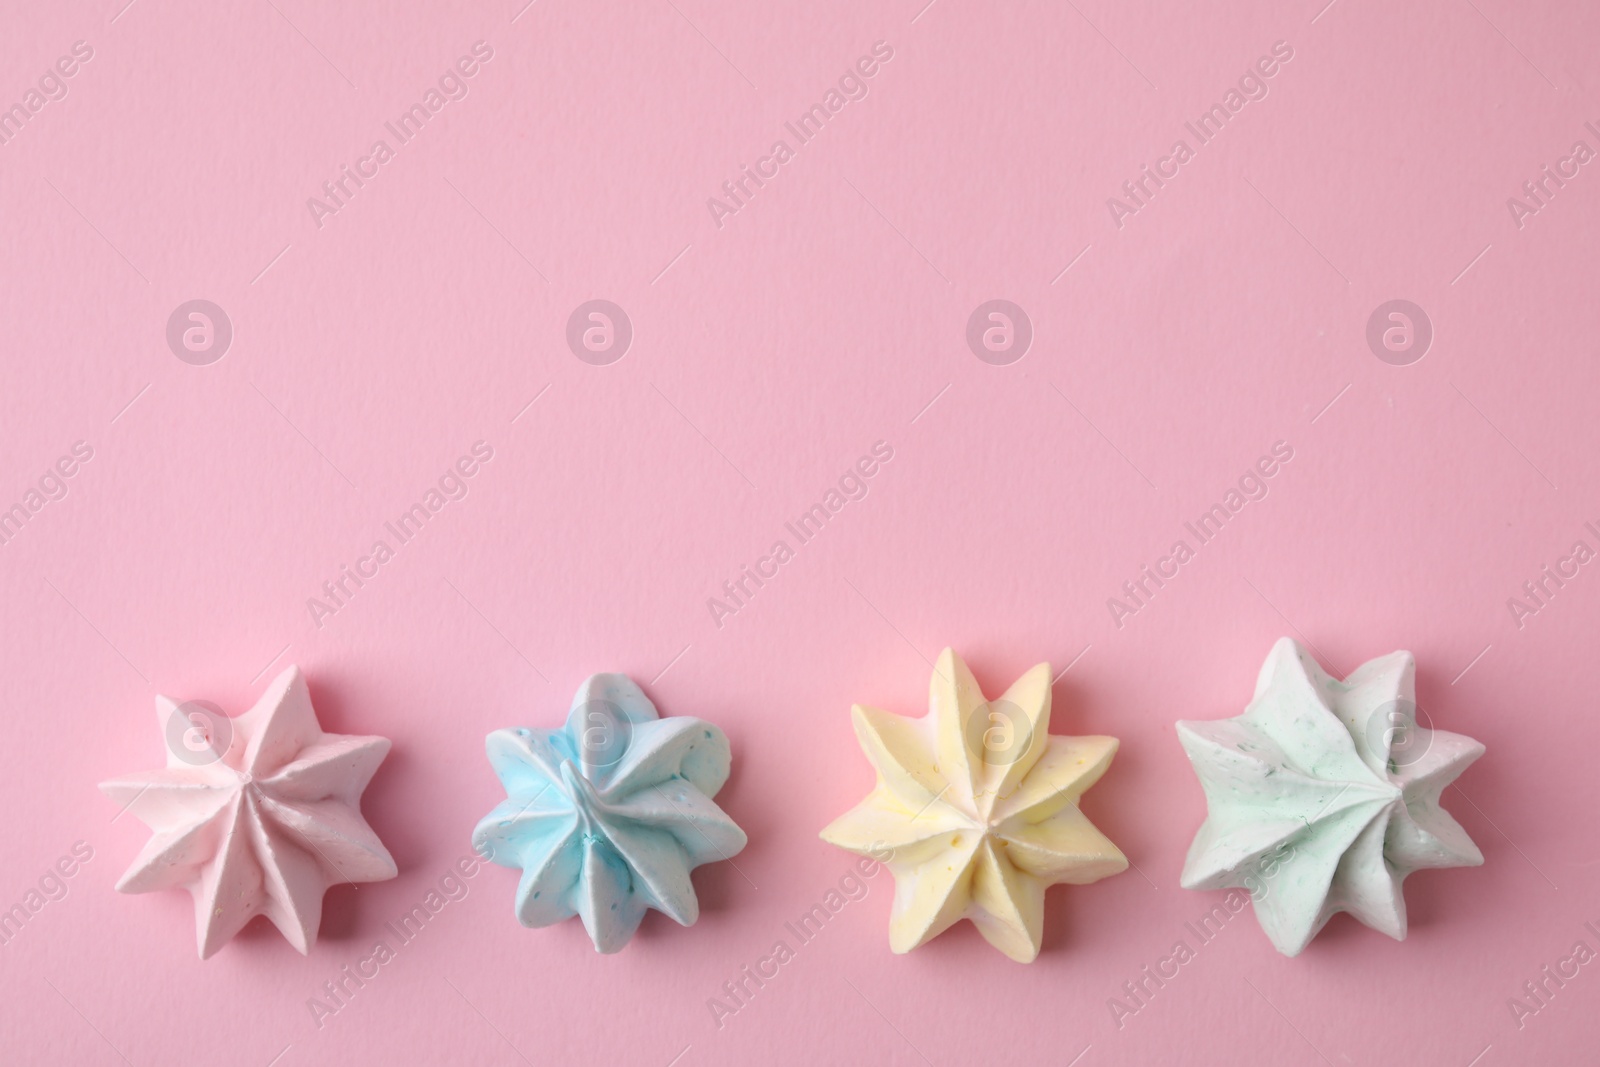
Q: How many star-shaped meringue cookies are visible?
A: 4